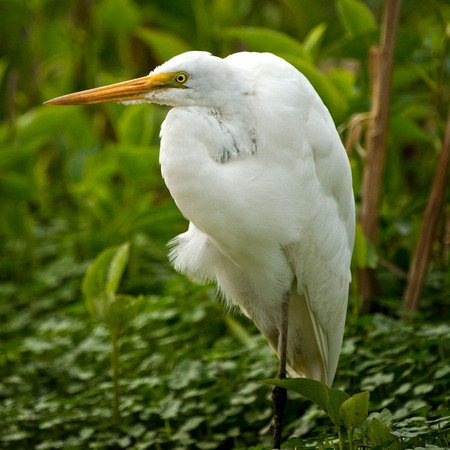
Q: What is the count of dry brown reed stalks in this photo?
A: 2